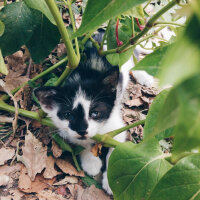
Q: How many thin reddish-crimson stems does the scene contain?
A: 2